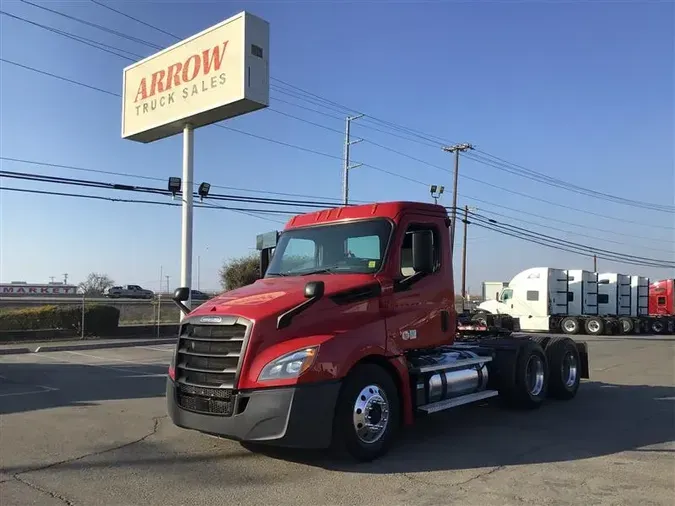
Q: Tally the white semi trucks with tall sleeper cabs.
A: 4